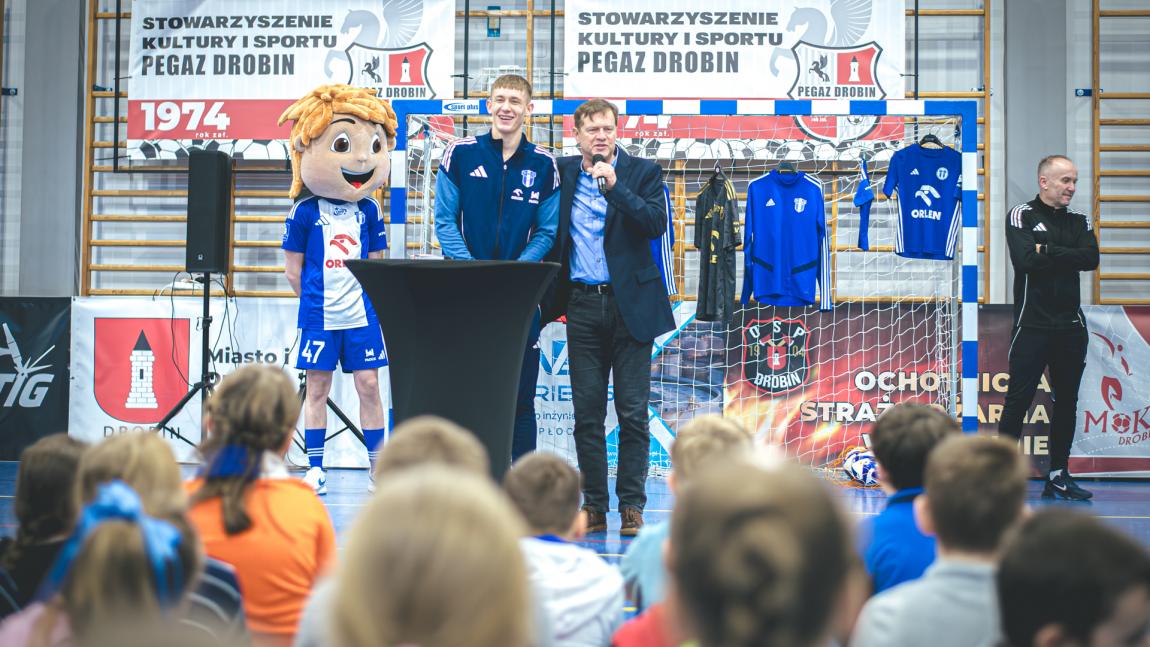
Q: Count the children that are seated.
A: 12